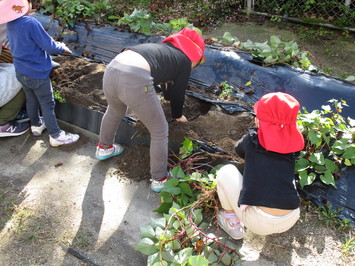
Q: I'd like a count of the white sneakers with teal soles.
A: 2